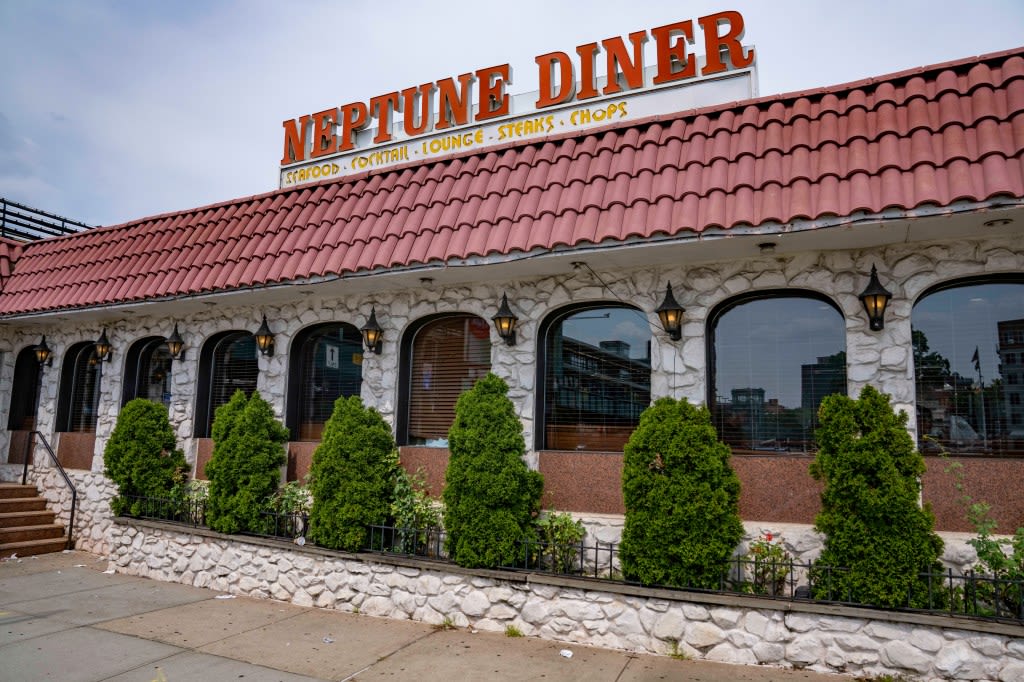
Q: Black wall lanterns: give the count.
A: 8